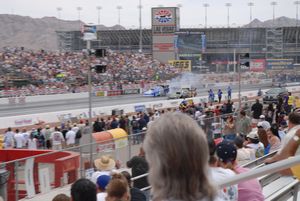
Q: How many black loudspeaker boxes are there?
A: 4